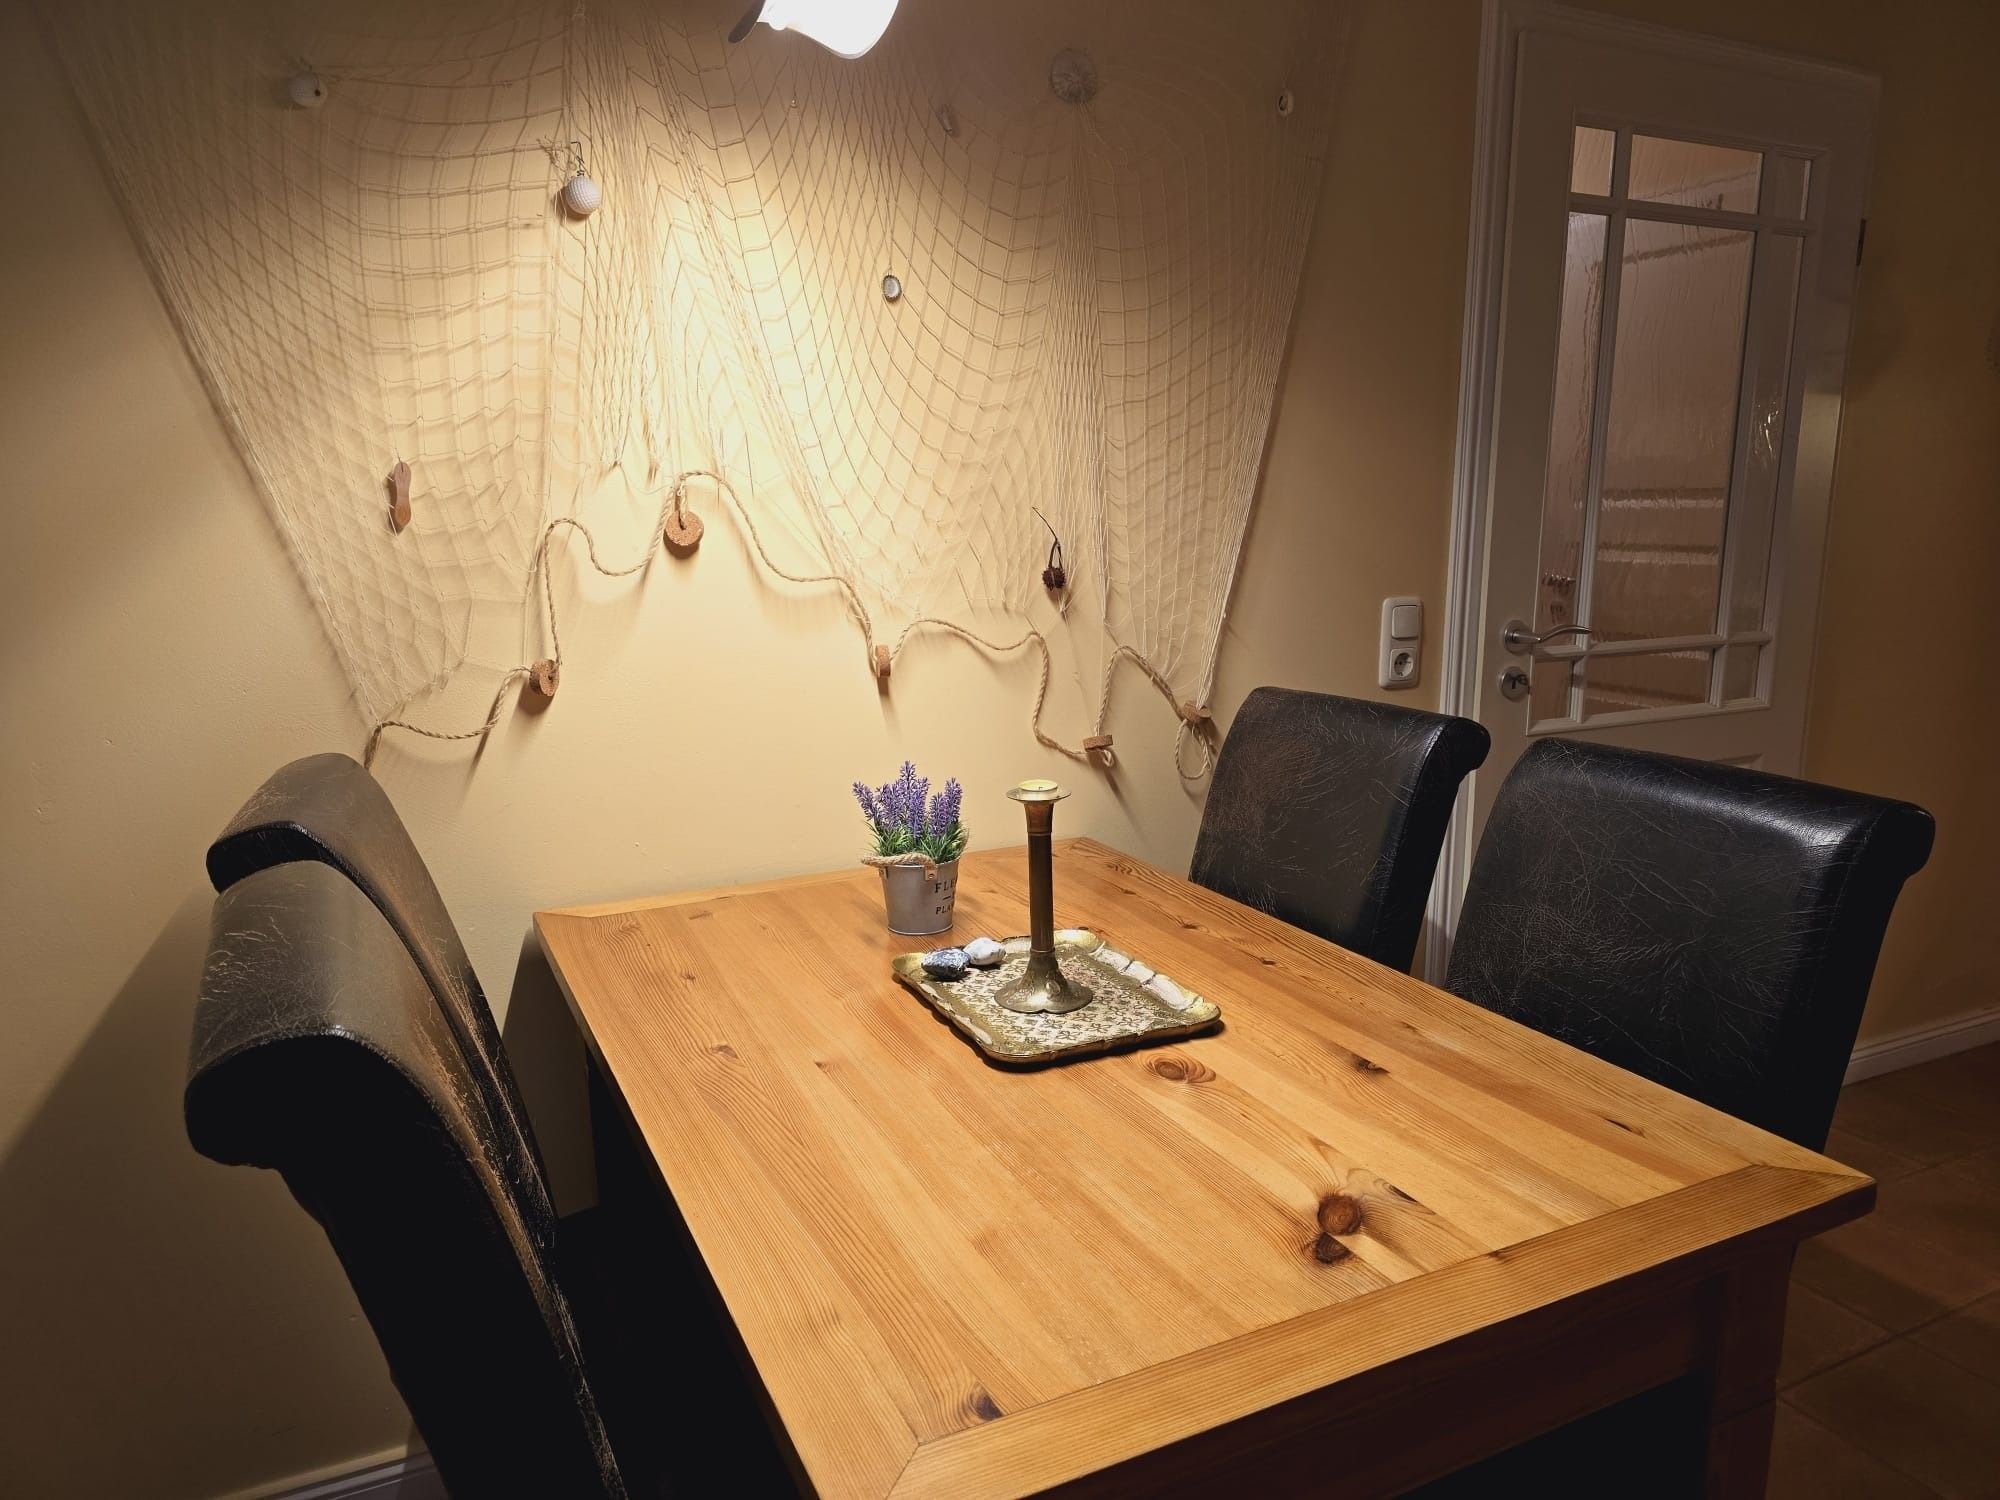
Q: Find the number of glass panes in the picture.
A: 9